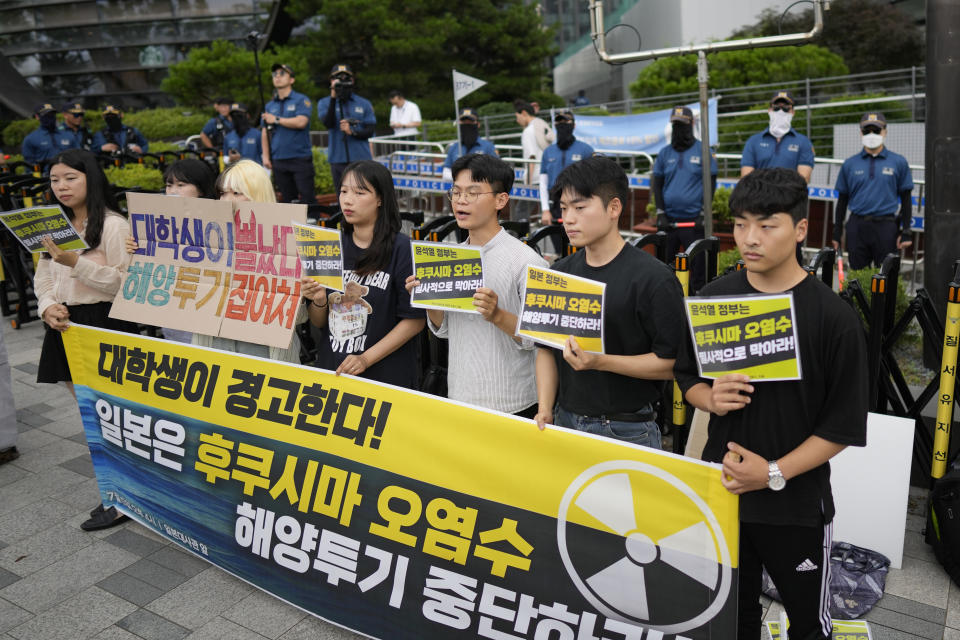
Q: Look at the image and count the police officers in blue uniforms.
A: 12